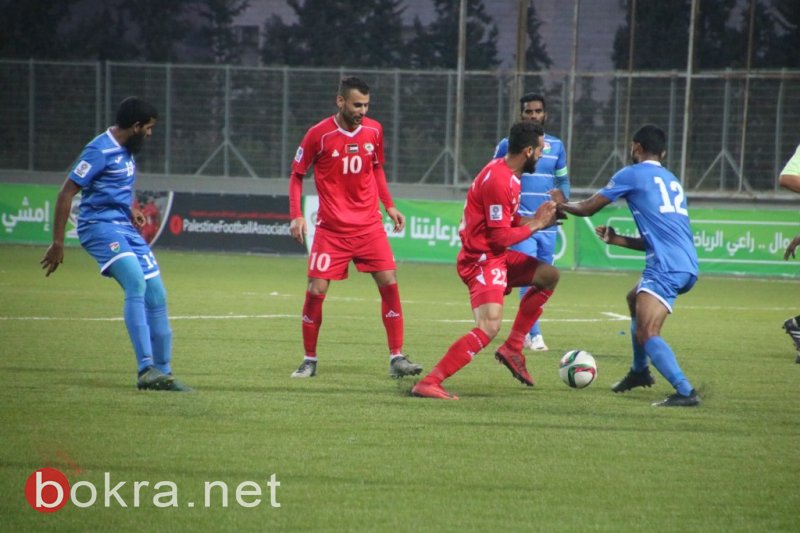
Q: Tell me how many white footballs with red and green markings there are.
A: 1